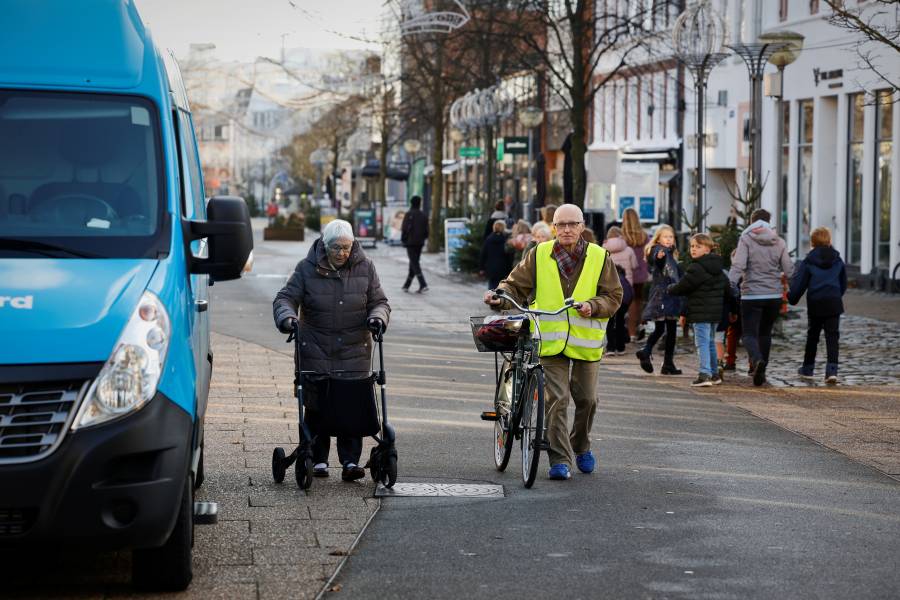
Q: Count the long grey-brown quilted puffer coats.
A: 1